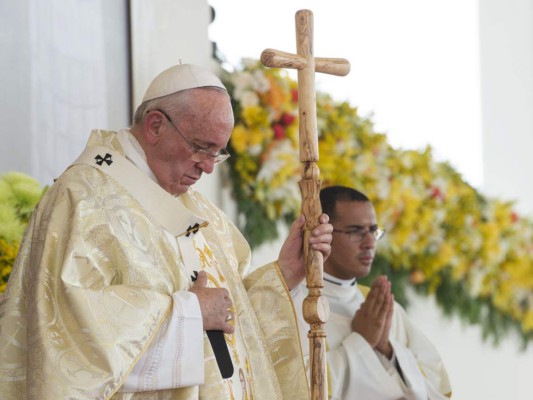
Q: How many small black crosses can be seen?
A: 3